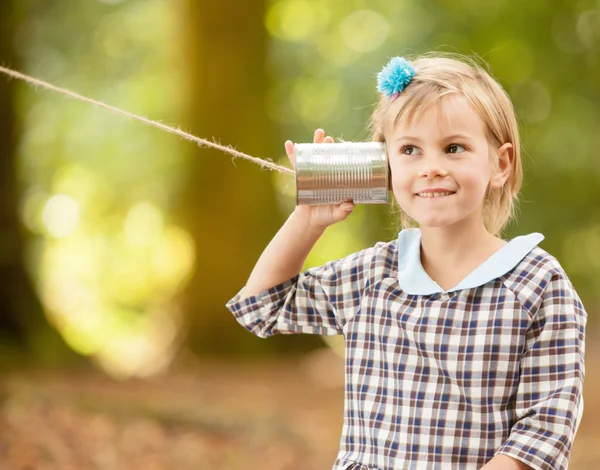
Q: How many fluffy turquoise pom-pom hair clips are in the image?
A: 1